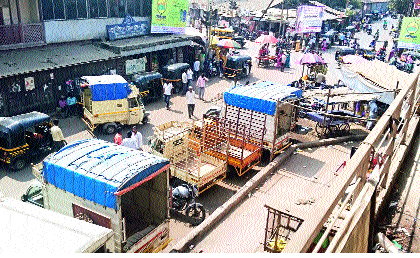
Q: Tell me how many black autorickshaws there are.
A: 4